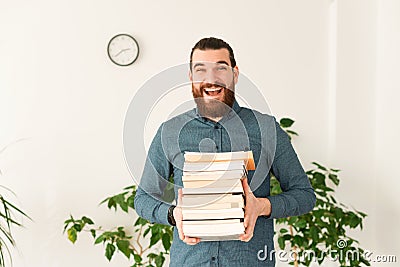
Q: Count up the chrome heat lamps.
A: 0